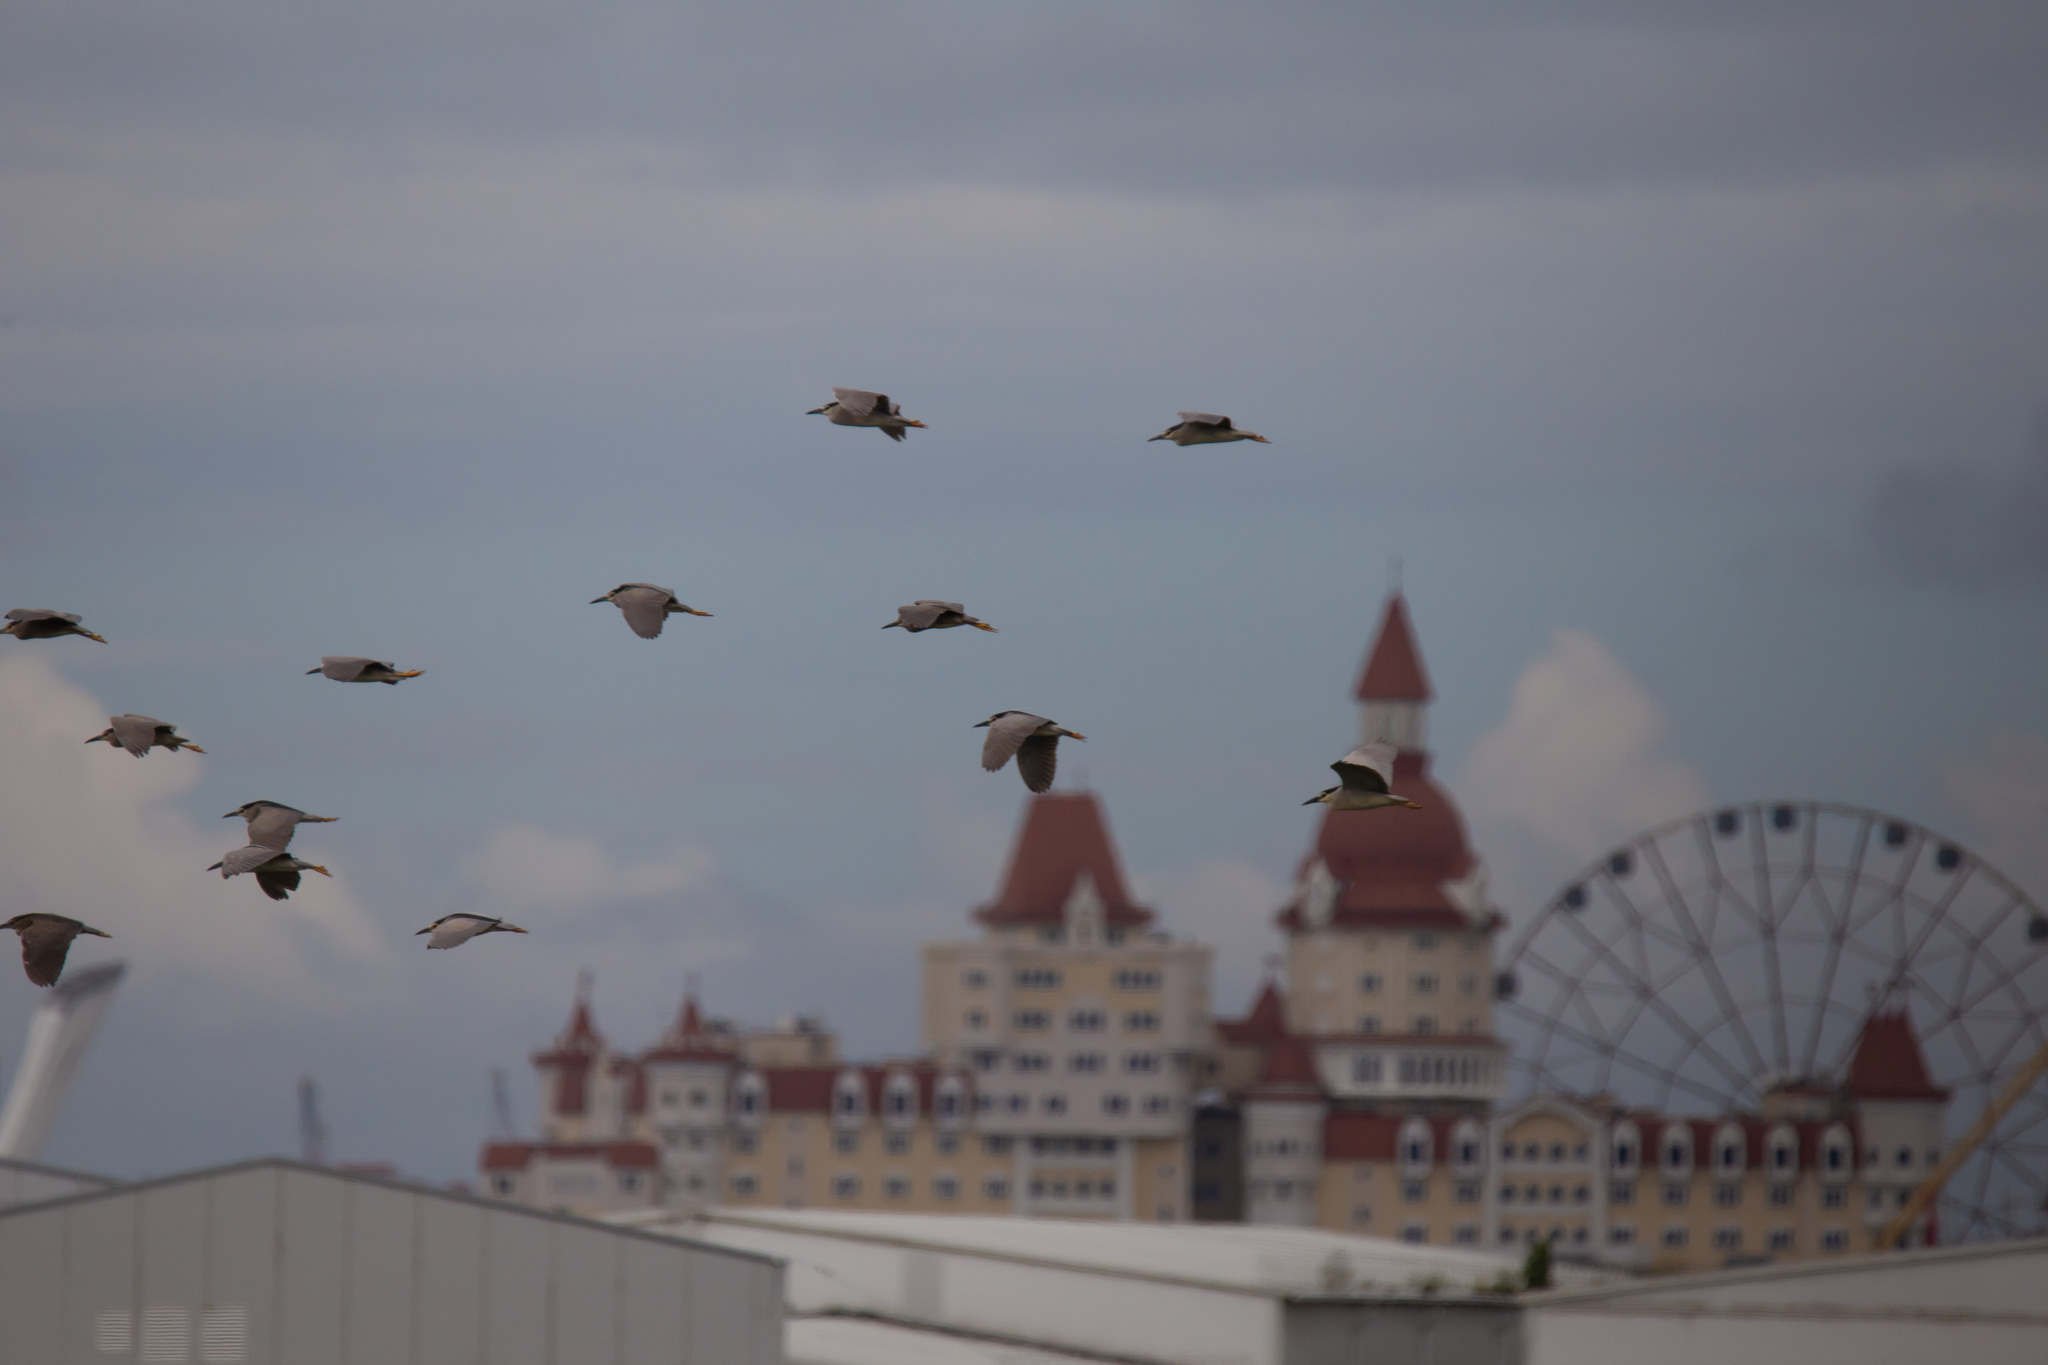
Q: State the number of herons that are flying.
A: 13